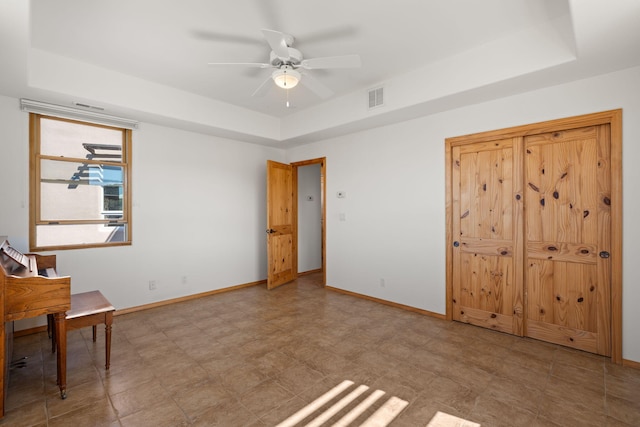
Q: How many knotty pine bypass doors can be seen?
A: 2